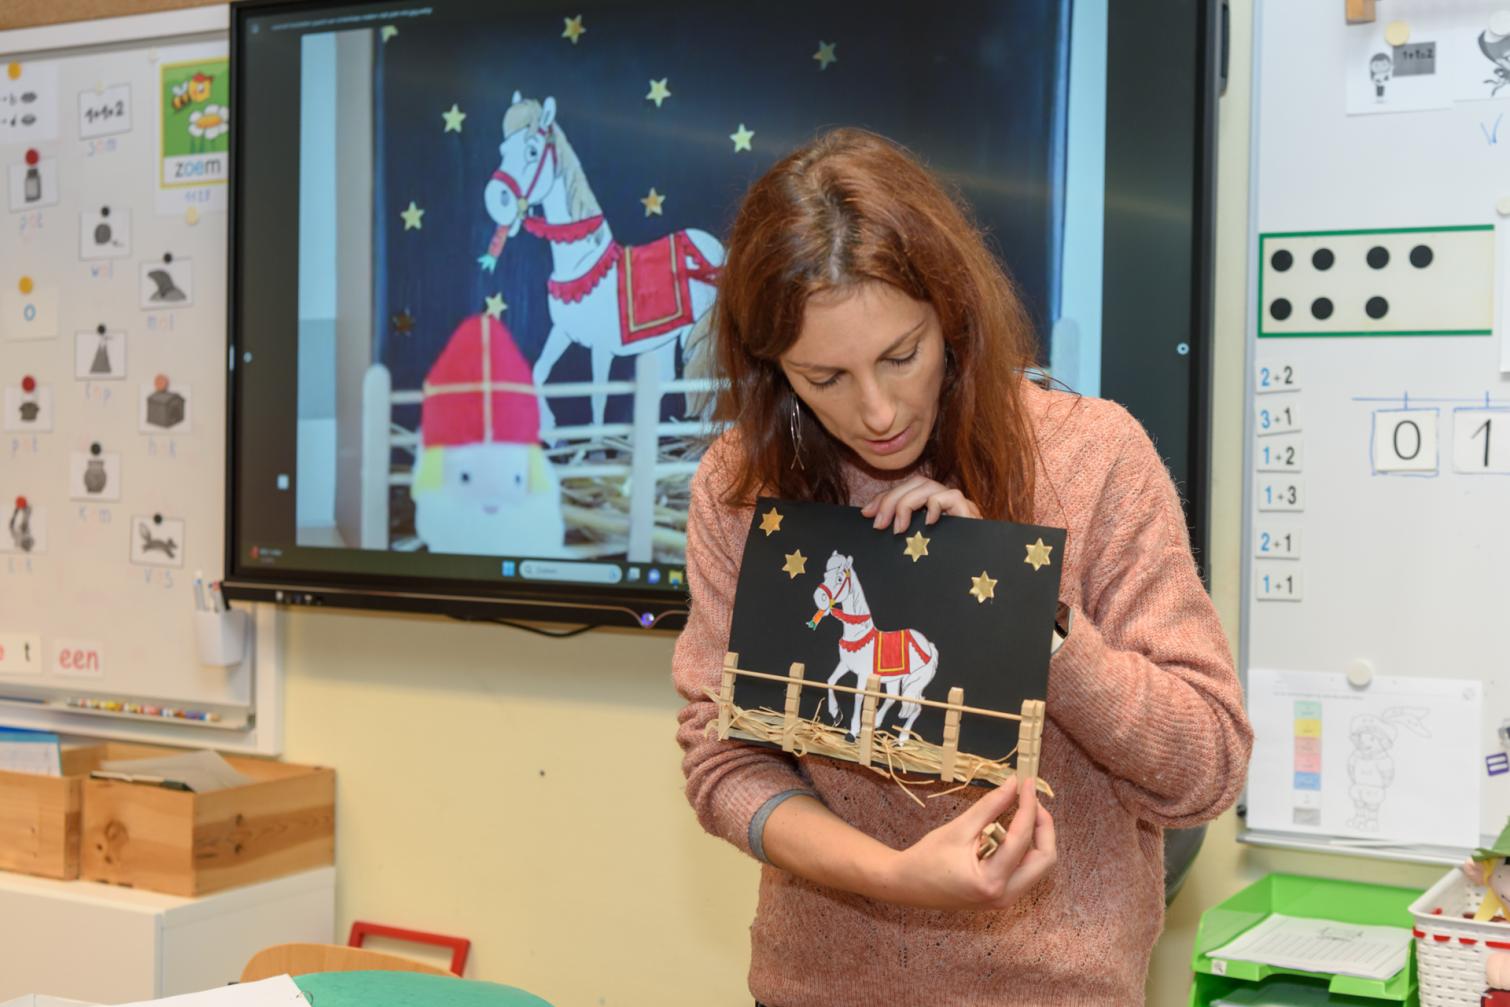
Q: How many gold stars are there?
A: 15